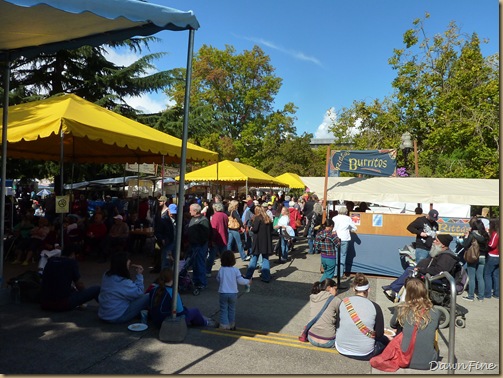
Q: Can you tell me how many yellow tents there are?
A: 3